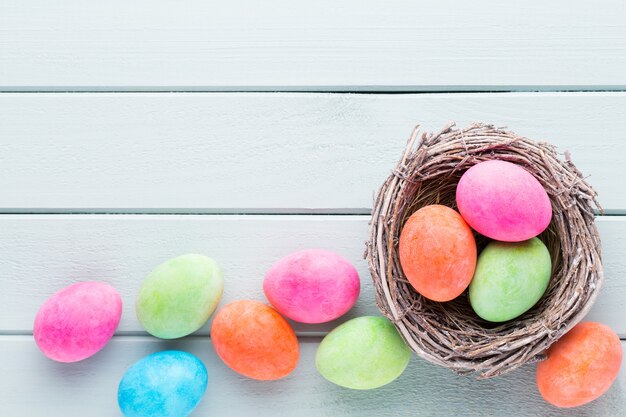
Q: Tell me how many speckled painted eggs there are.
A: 10